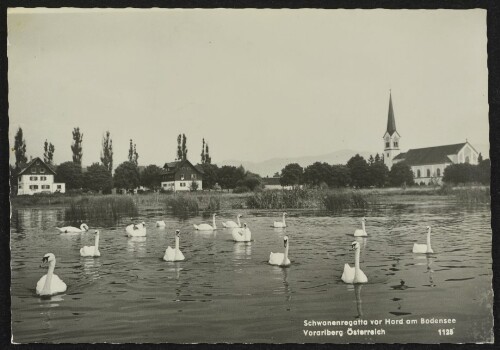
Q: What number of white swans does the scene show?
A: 14